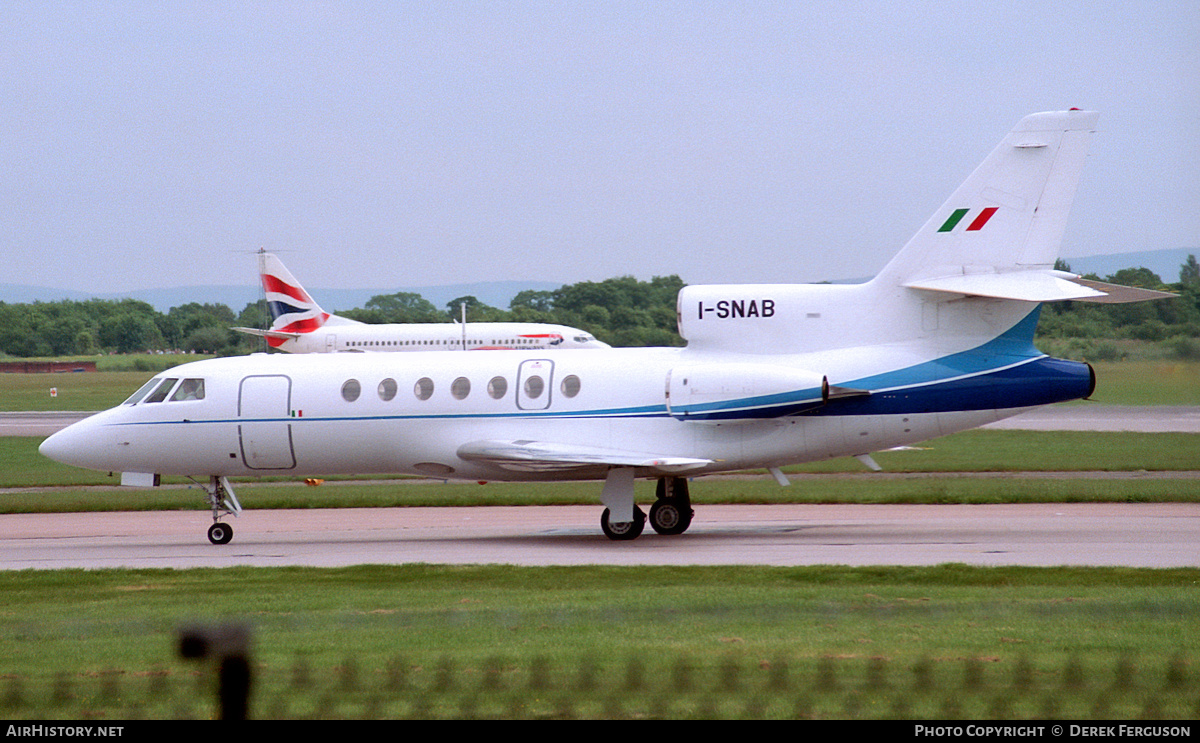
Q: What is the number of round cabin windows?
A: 7